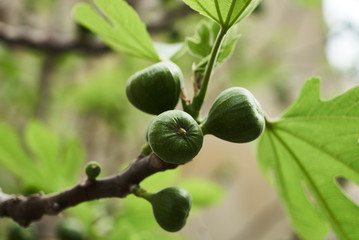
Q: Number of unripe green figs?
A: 5